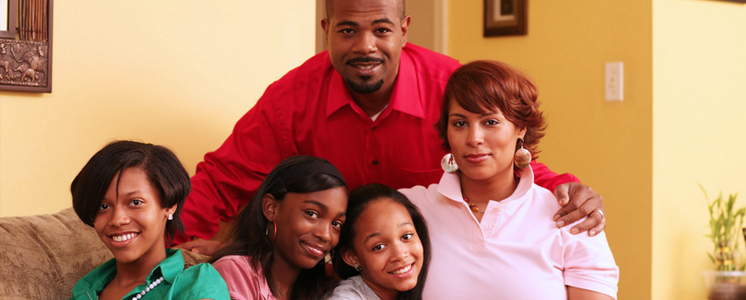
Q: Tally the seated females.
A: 4